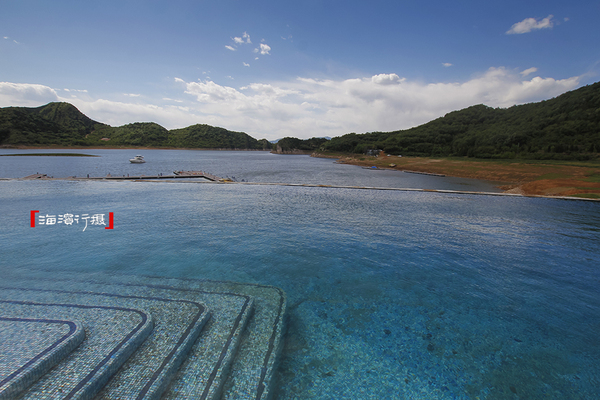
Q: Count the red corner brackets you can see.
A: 2